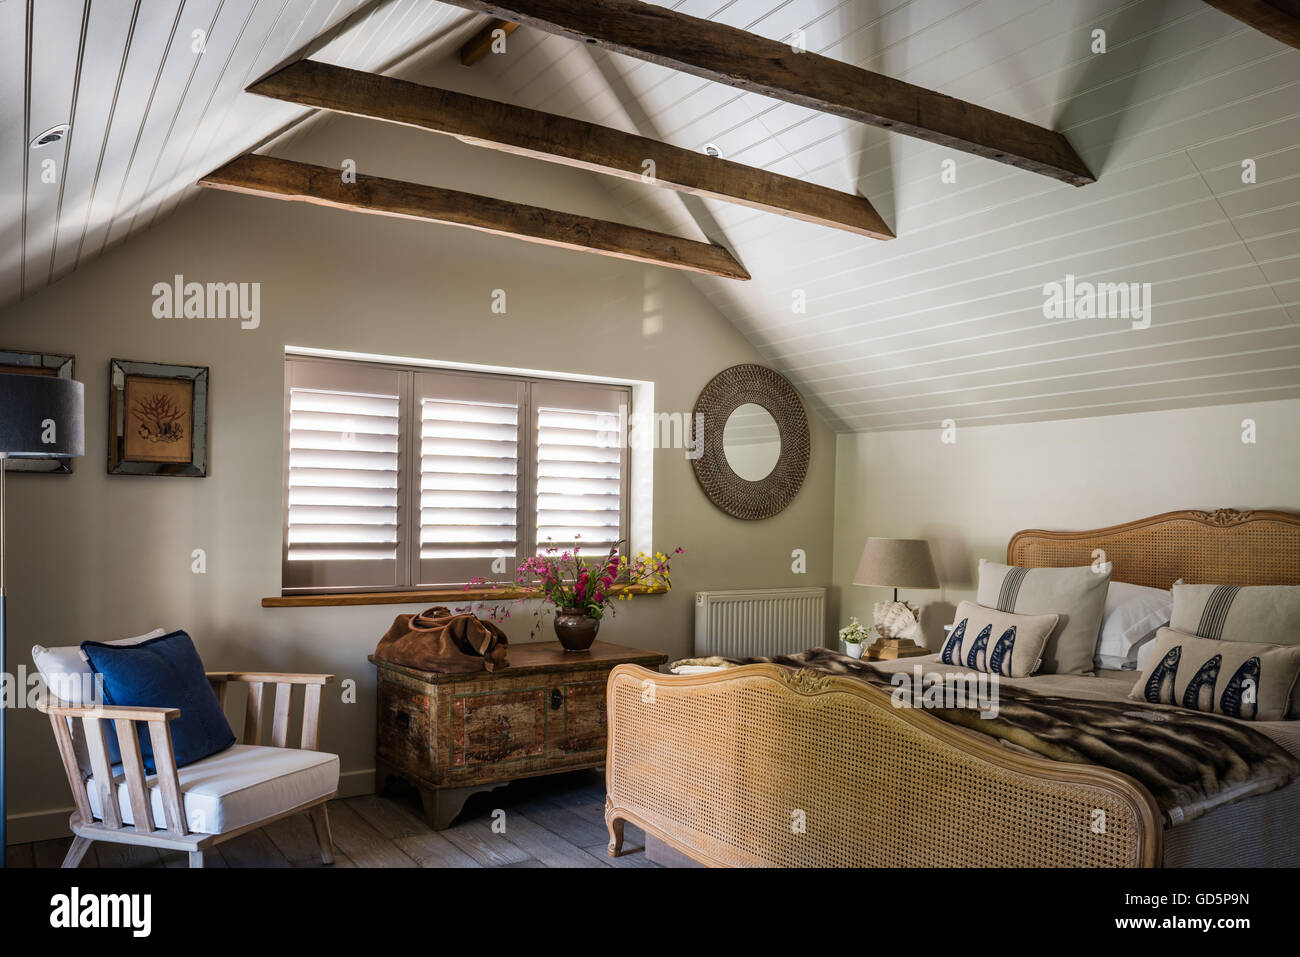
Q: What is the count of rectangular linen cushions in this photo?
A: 2